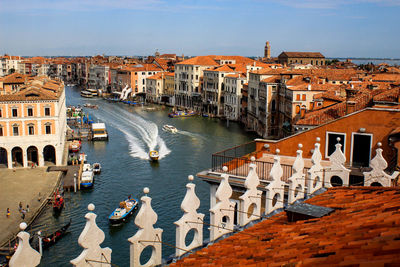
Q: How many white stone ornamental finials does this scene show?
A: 11